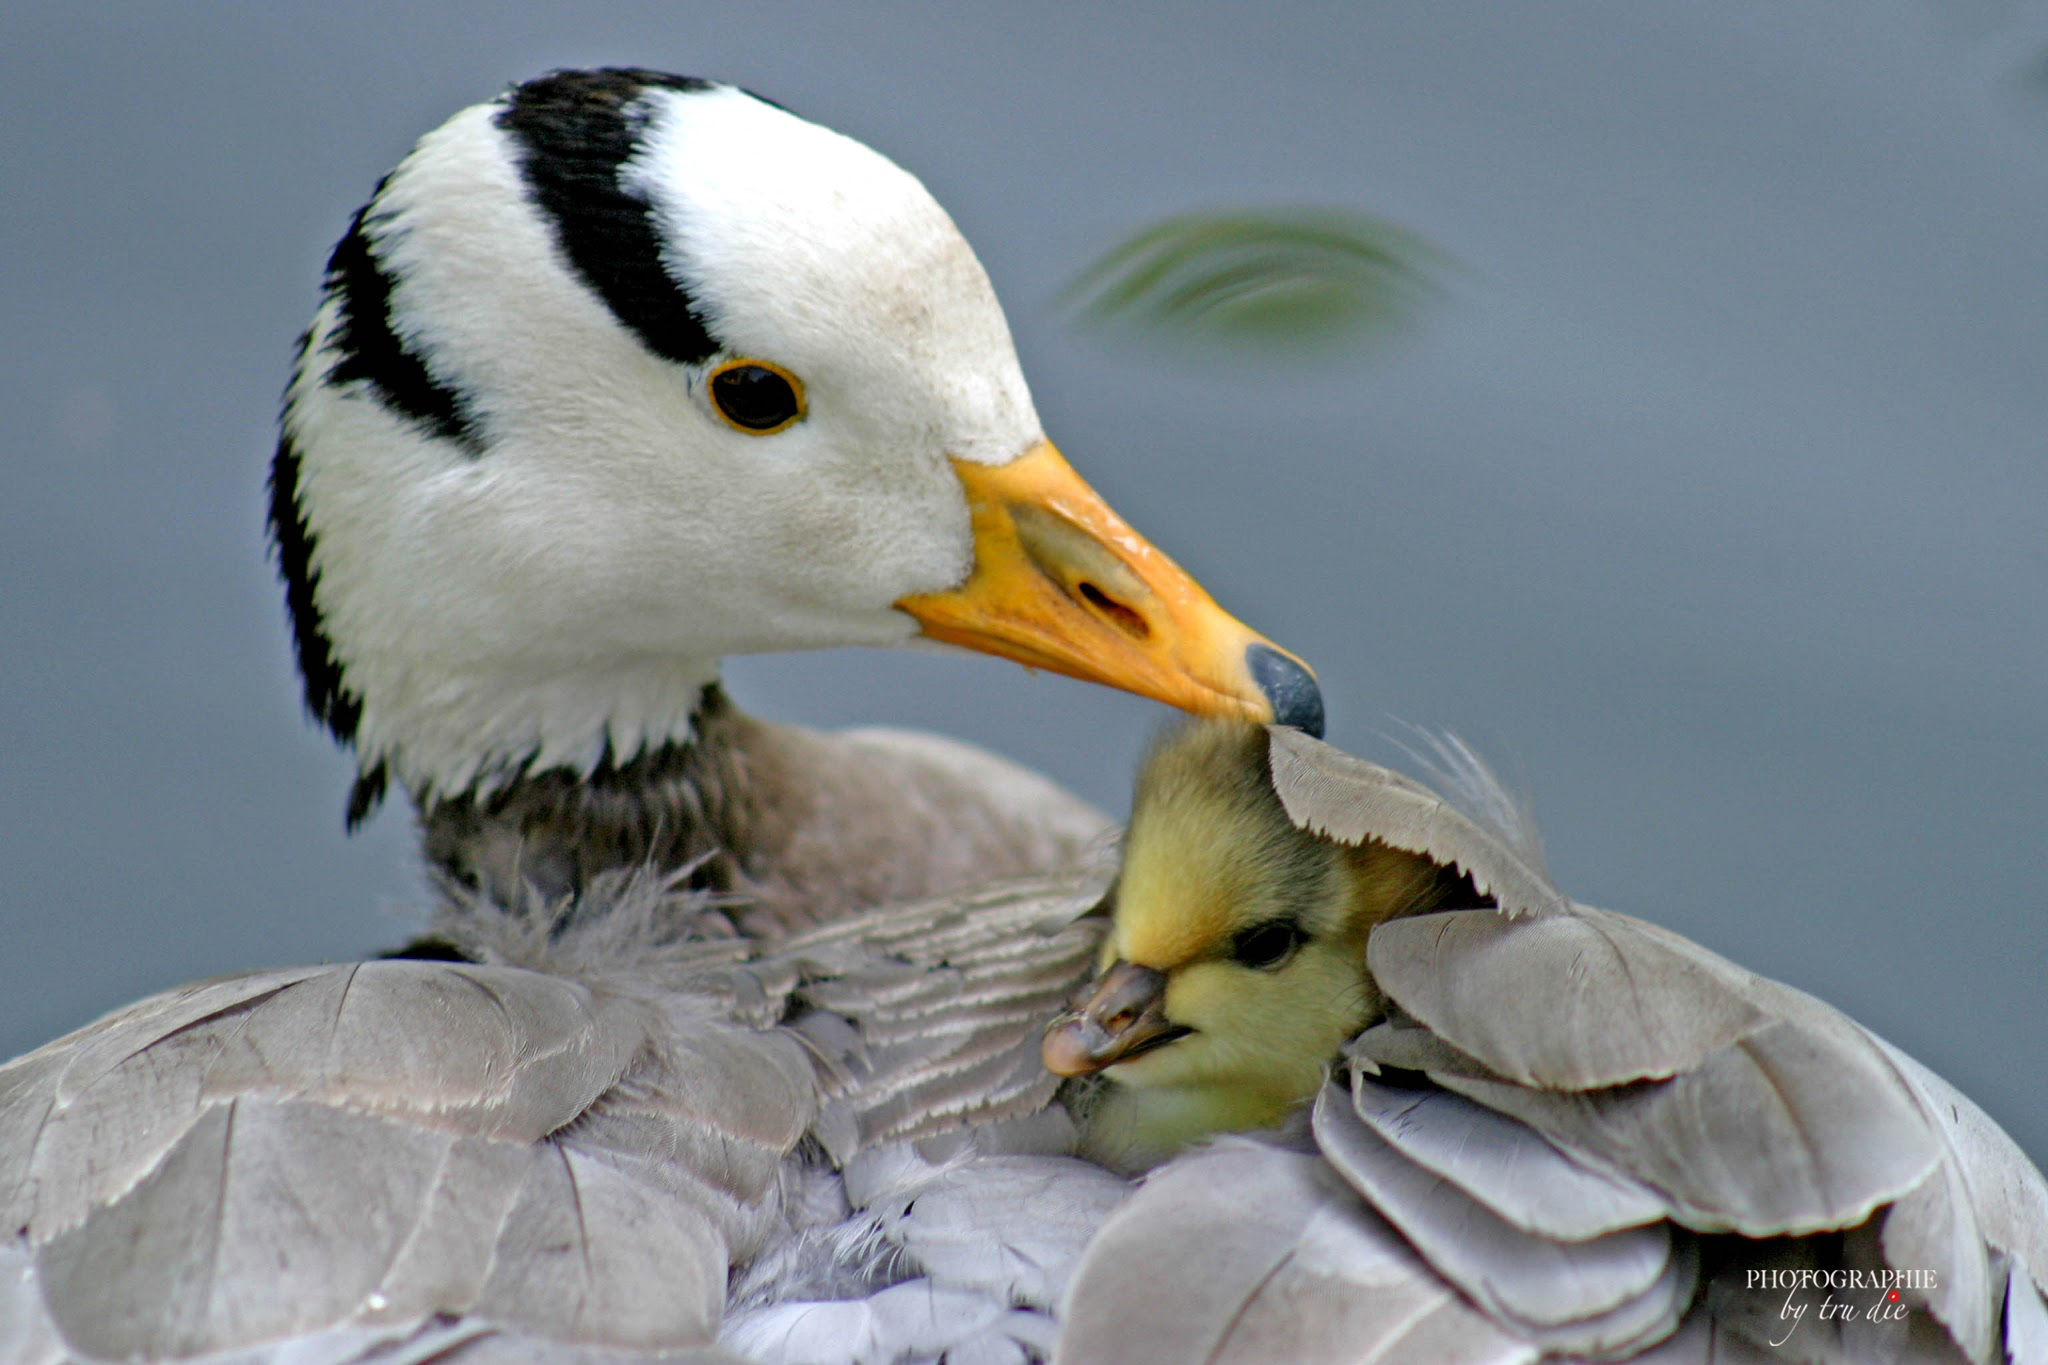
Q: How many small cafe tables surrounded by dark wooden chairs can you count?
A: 0